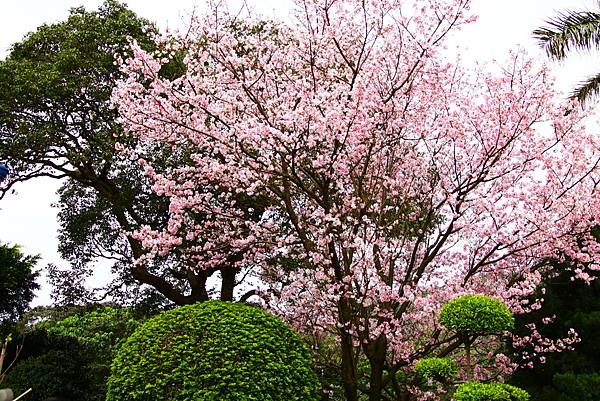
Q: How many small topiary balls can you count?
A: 3